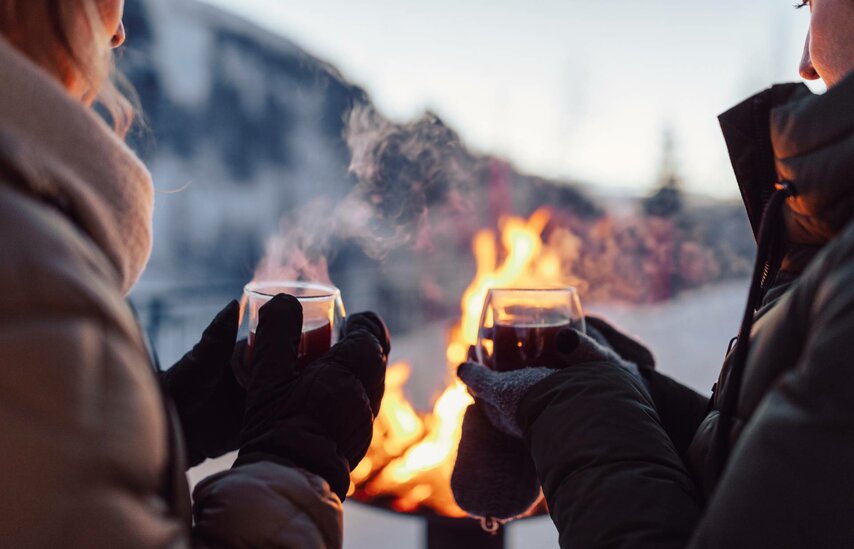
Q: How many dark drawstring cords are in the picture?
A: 1